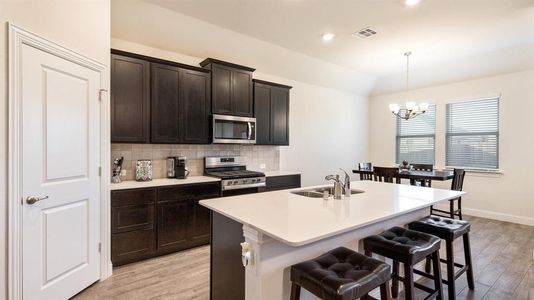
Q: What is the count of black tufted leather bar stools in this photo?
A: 3